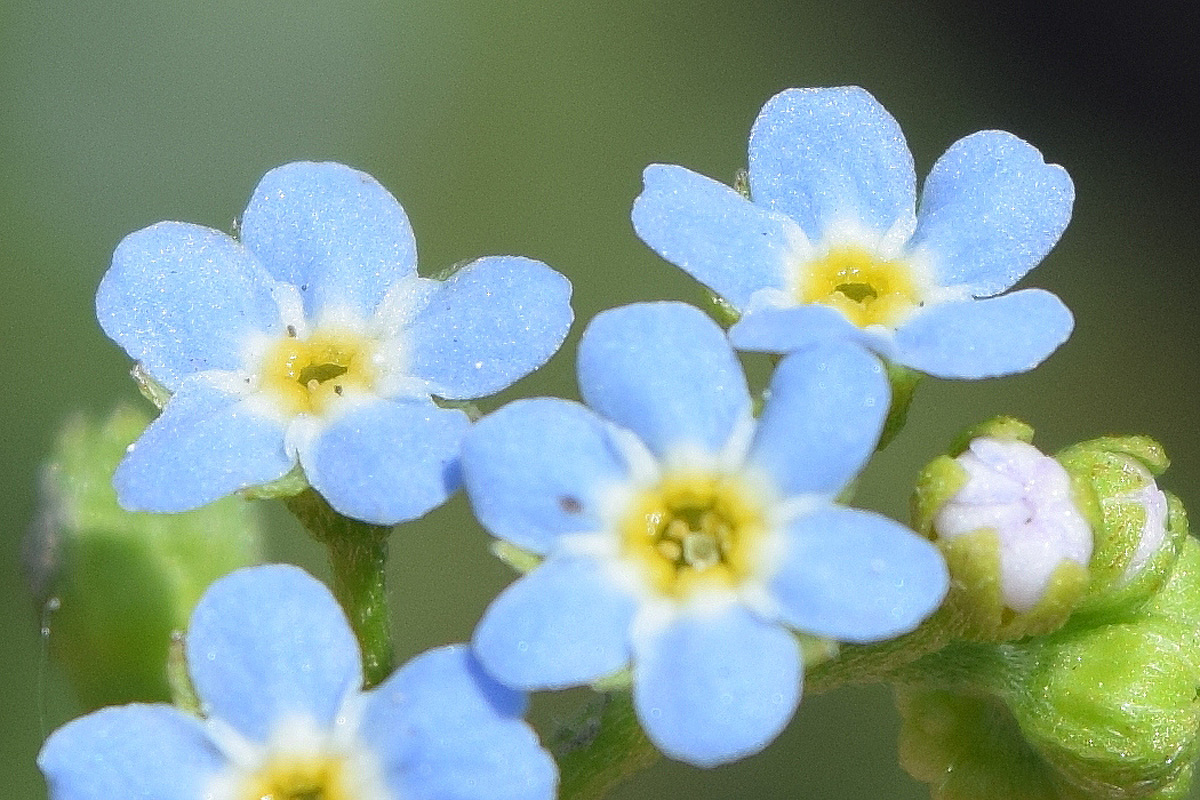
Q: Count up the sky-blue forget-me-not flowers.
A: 4